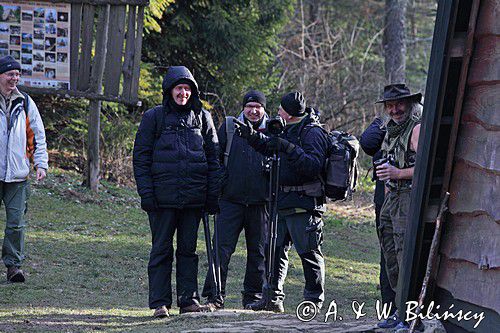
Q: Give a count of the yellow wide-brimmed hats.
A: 0